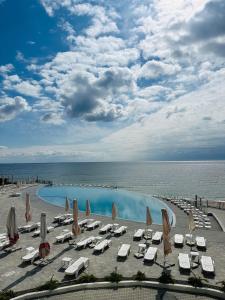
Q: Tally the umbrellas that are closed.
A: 10